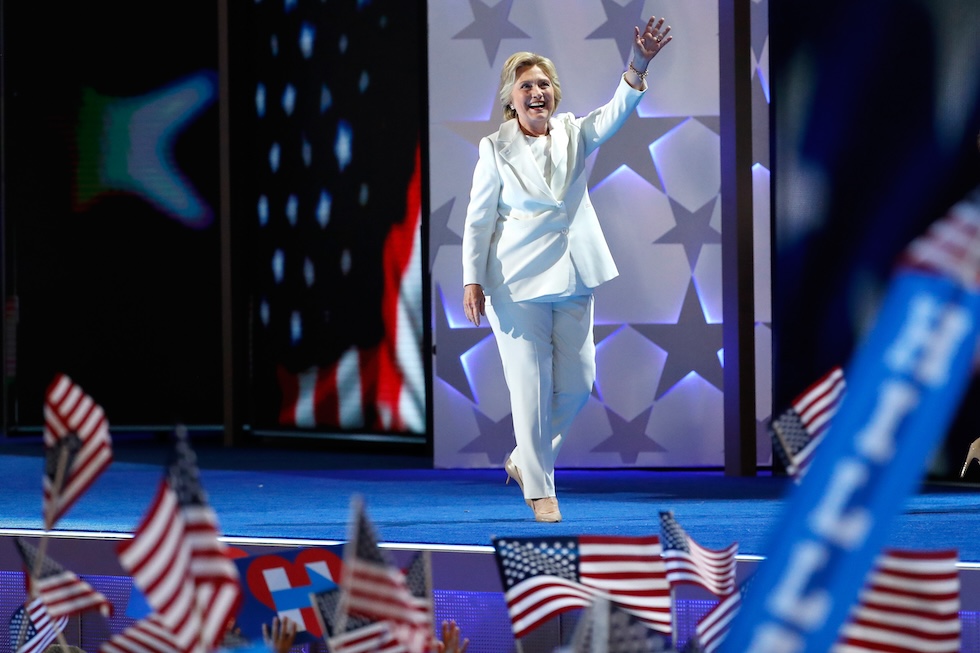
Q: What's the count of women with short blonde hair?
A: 1